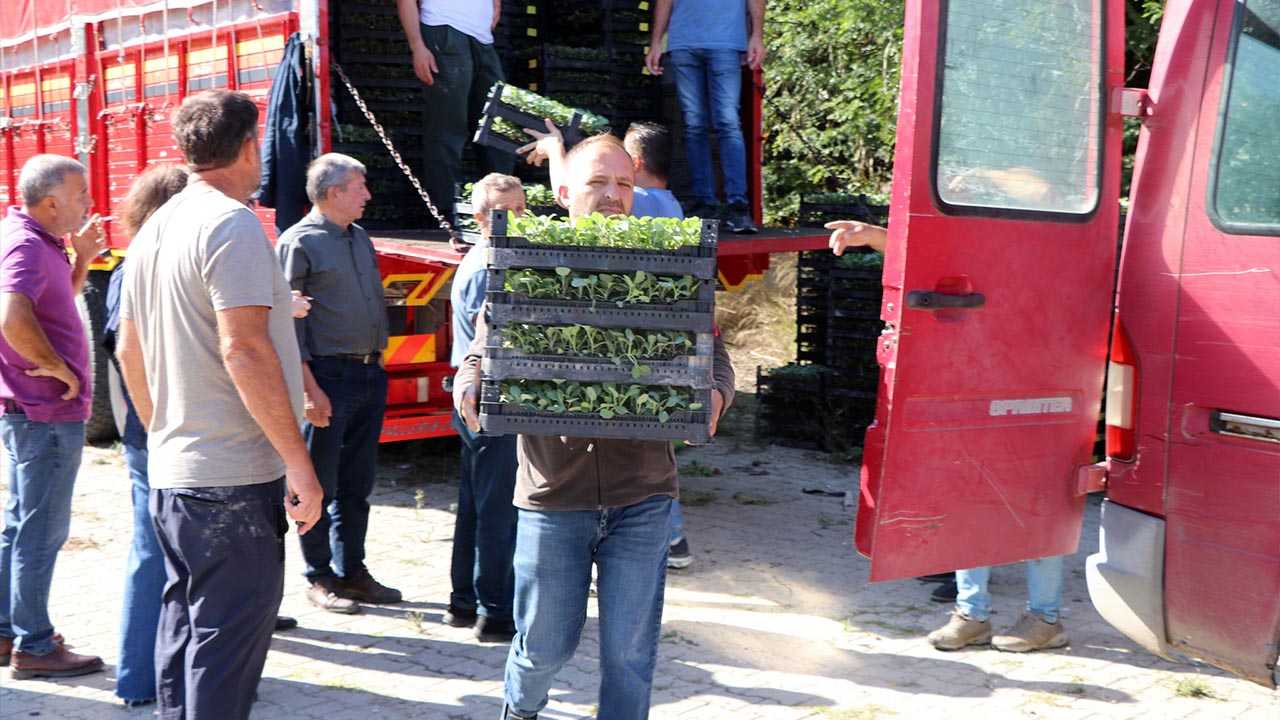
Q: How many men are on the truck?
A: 2